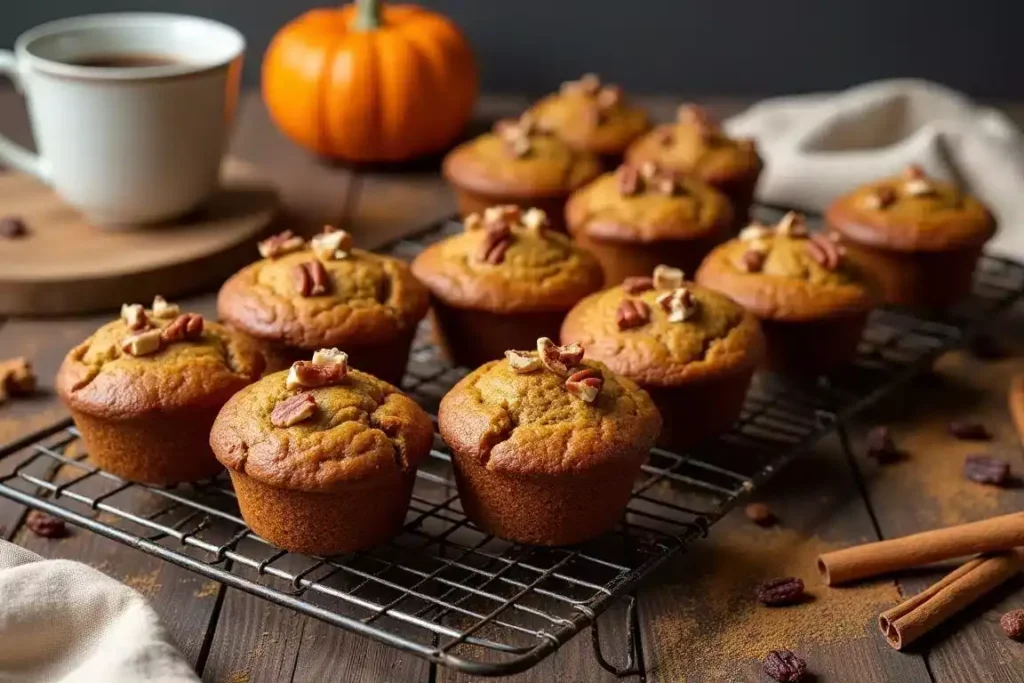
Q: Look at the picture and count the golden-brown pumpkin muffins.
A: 12